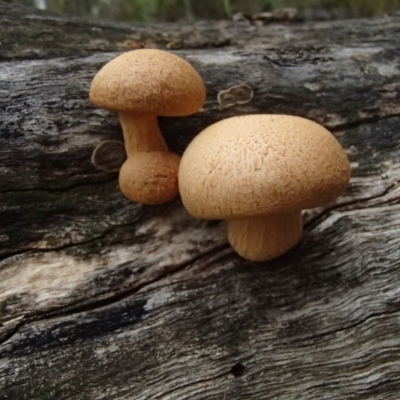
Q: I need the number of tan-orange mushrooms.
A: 3